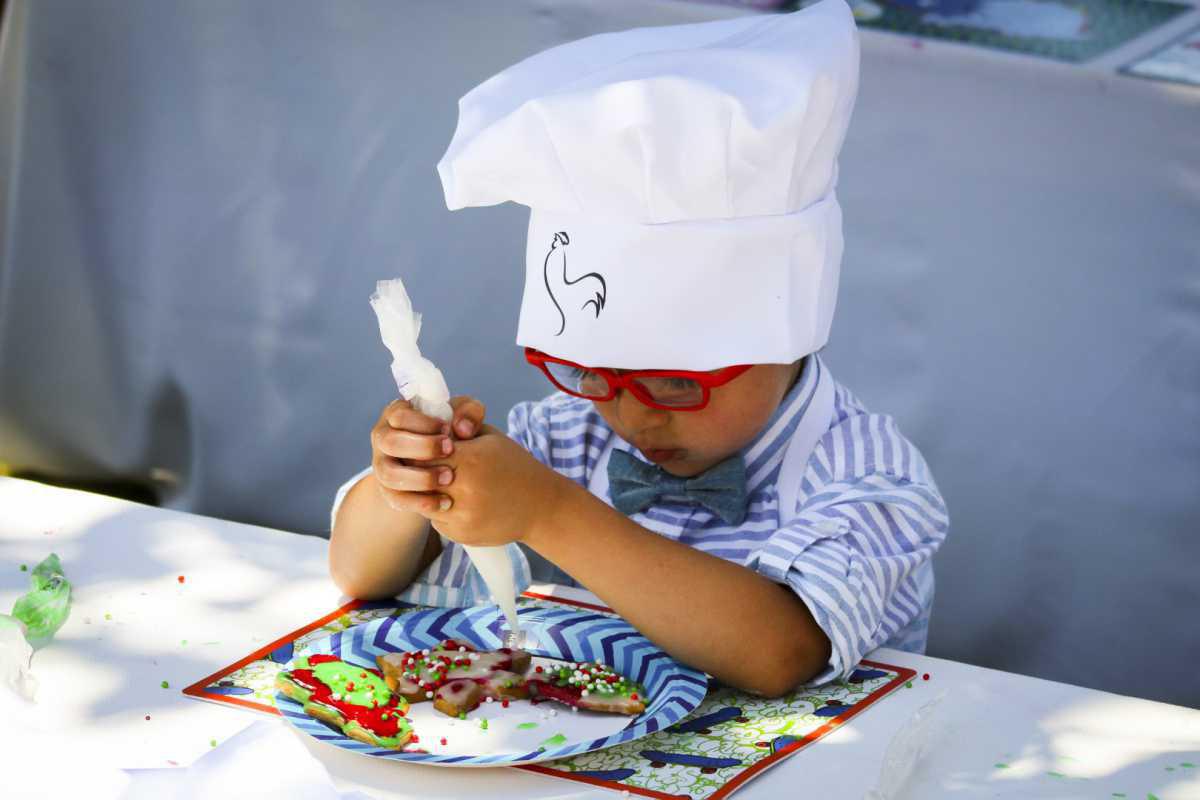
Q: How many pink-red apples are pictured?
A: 0